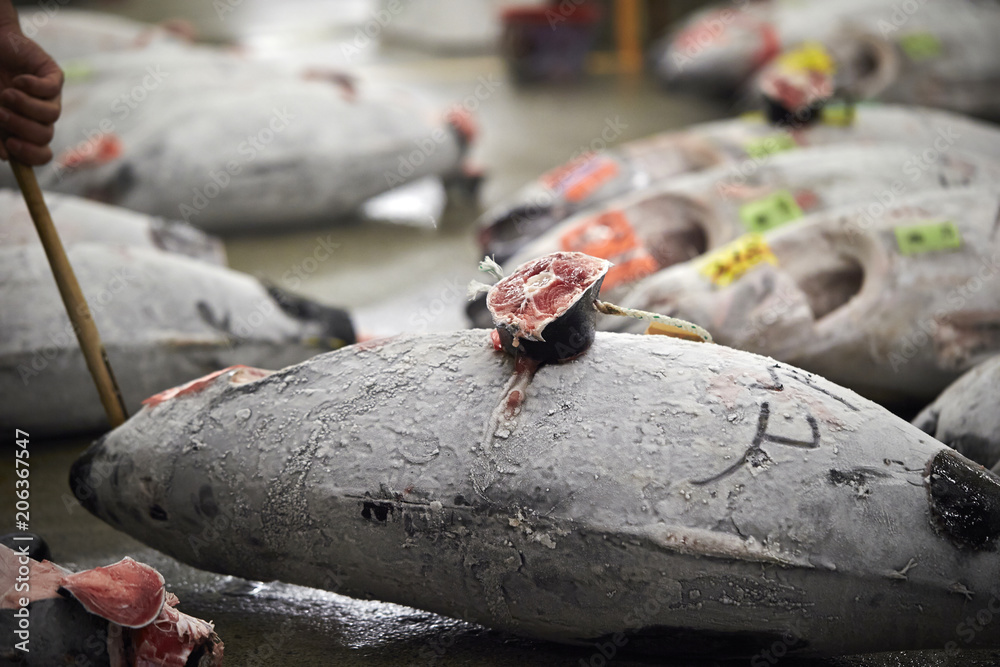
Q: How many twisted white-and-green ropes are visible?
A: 1